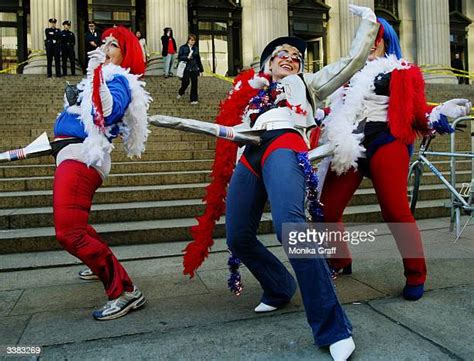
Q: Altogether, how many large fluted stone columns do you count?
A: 5